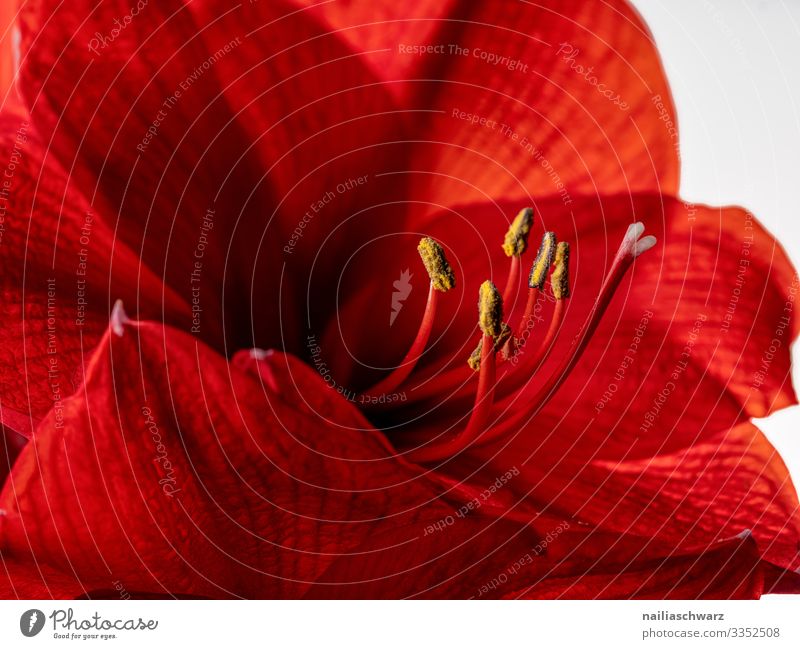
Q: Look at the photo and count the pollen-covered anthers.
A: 6